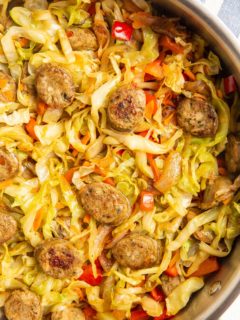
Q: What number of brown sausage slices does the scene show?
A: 12